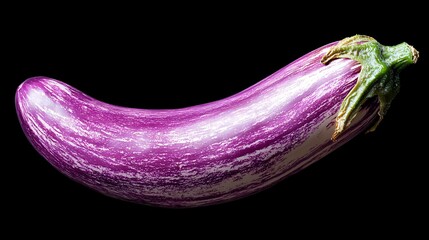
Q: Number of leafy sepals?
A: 3